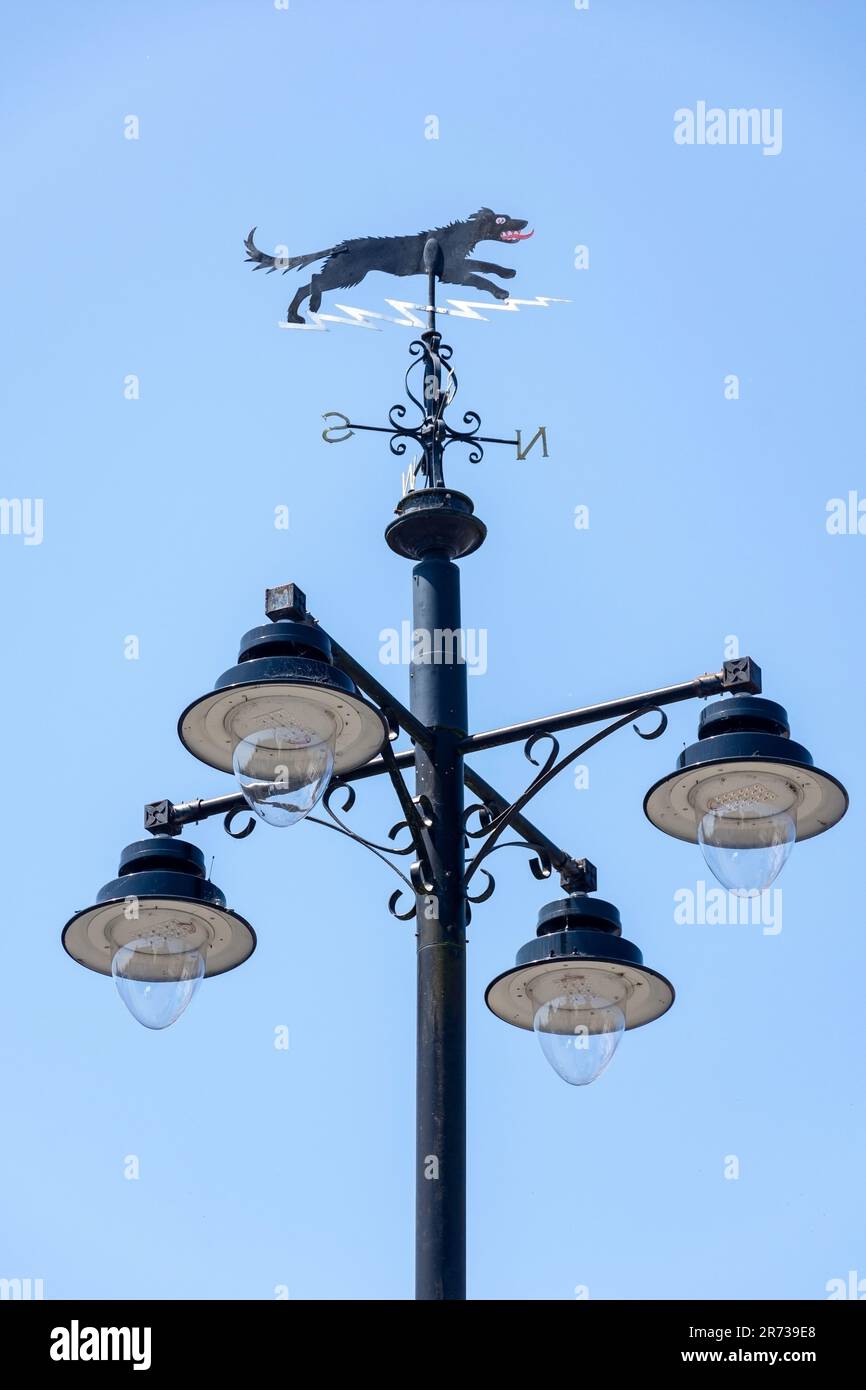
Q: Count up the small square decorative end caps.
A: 4